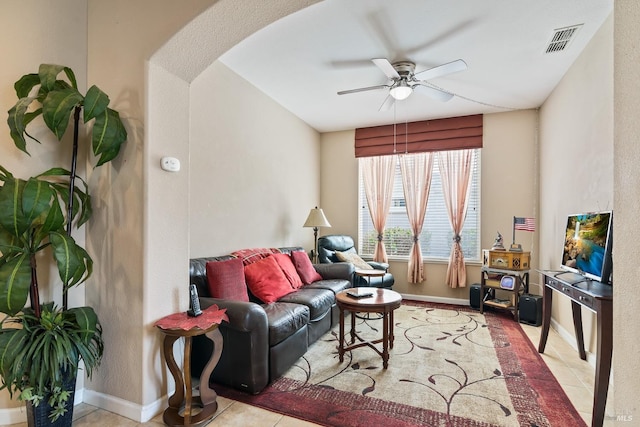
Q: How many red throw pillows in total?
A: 4